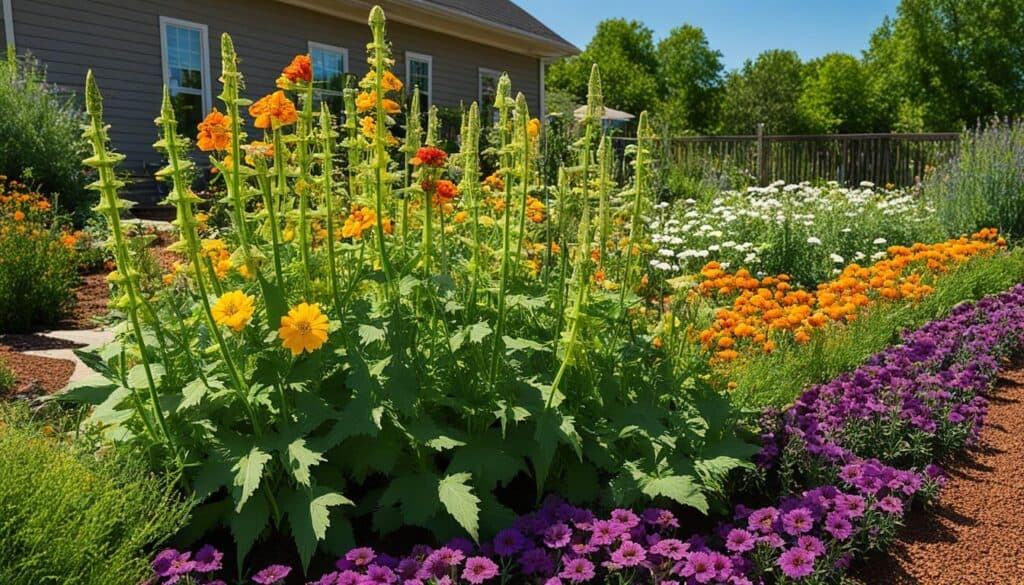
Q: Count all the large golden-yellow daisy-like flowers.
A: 2